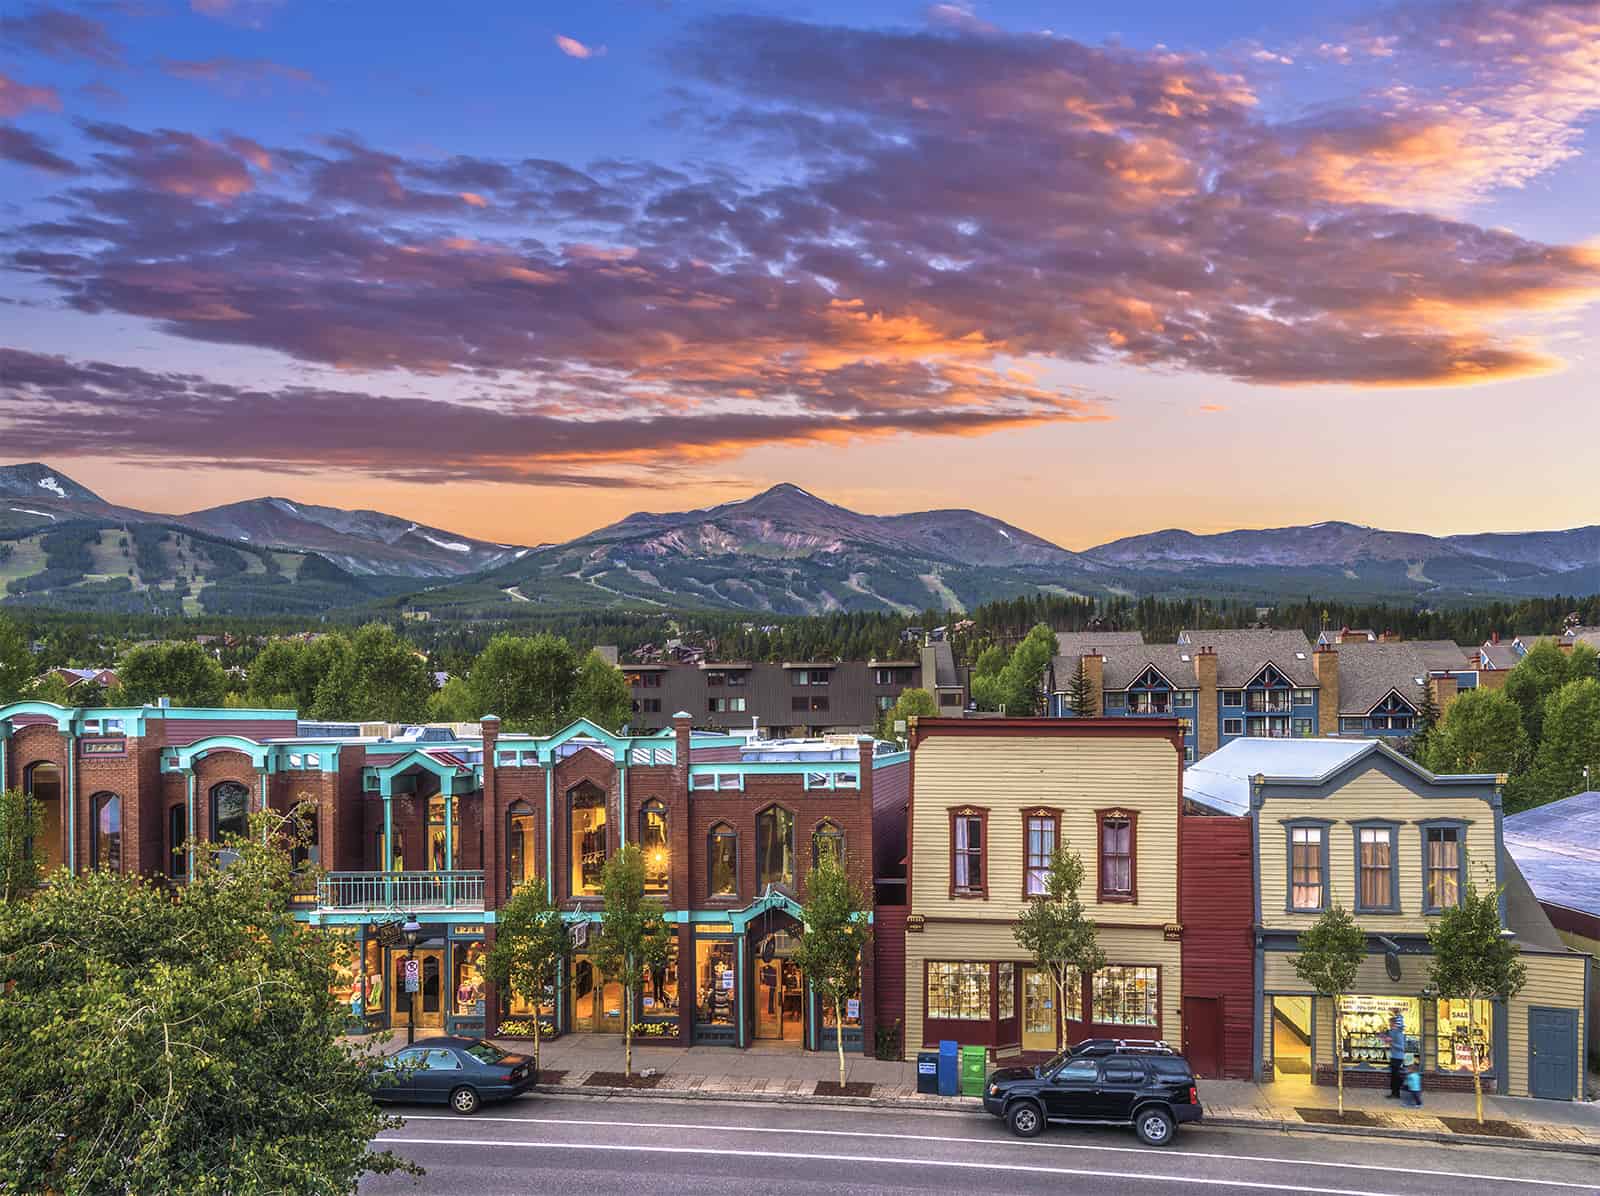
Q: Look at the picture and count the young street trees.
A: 6